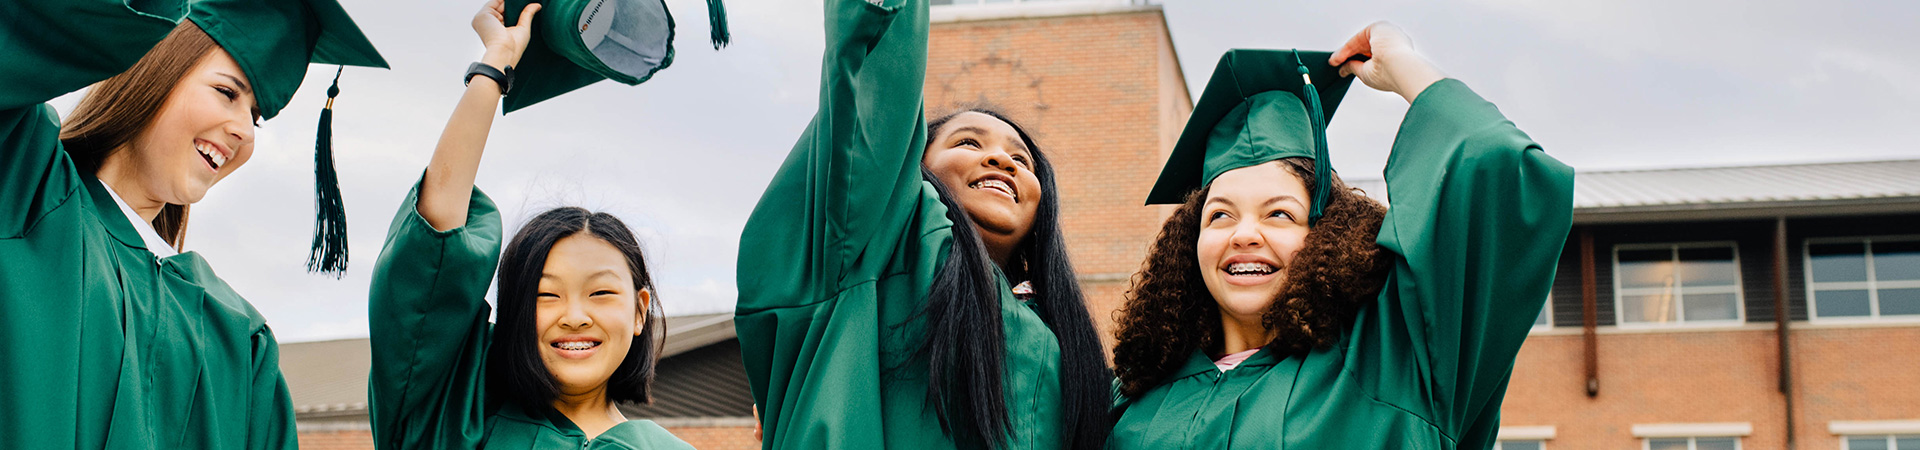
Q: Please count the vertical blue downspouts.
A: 0